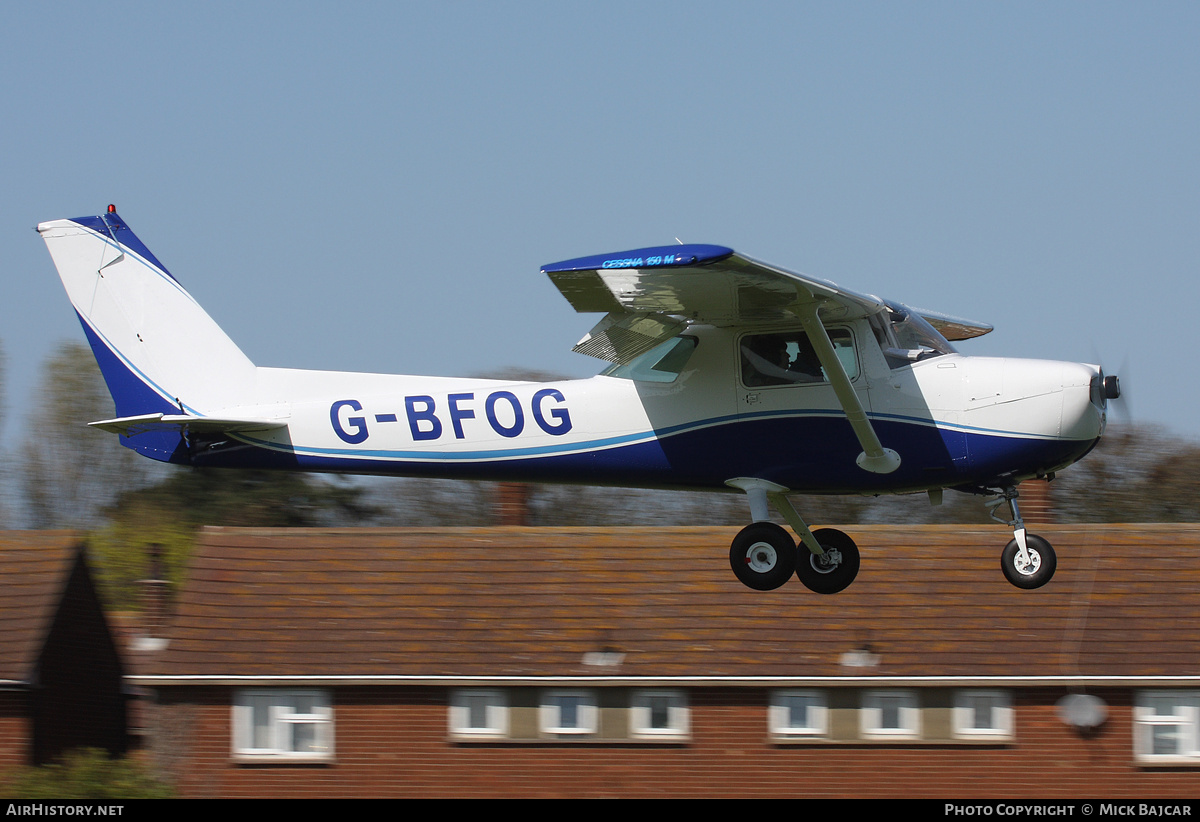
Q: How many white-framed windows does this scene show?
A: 8